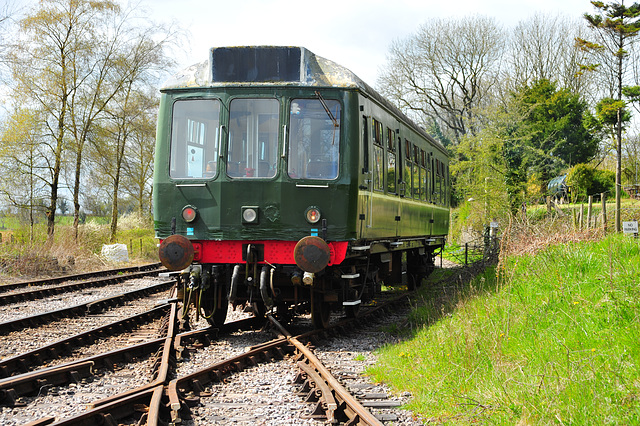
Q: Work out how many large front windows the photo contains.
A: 3